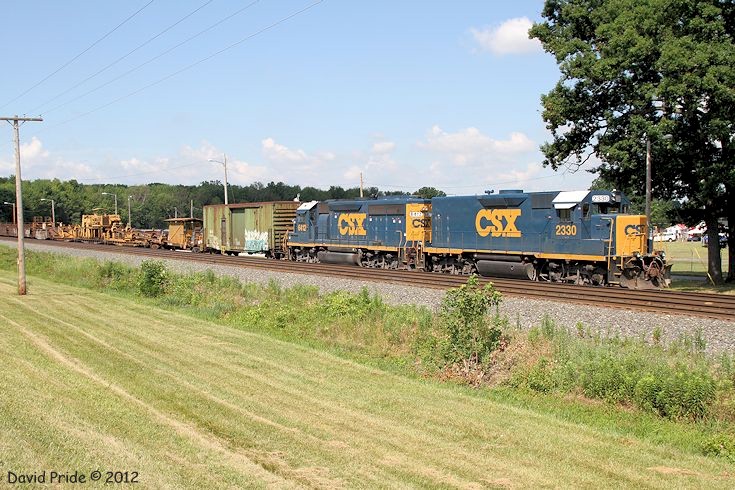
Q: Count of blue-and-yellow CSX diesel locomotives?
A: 2